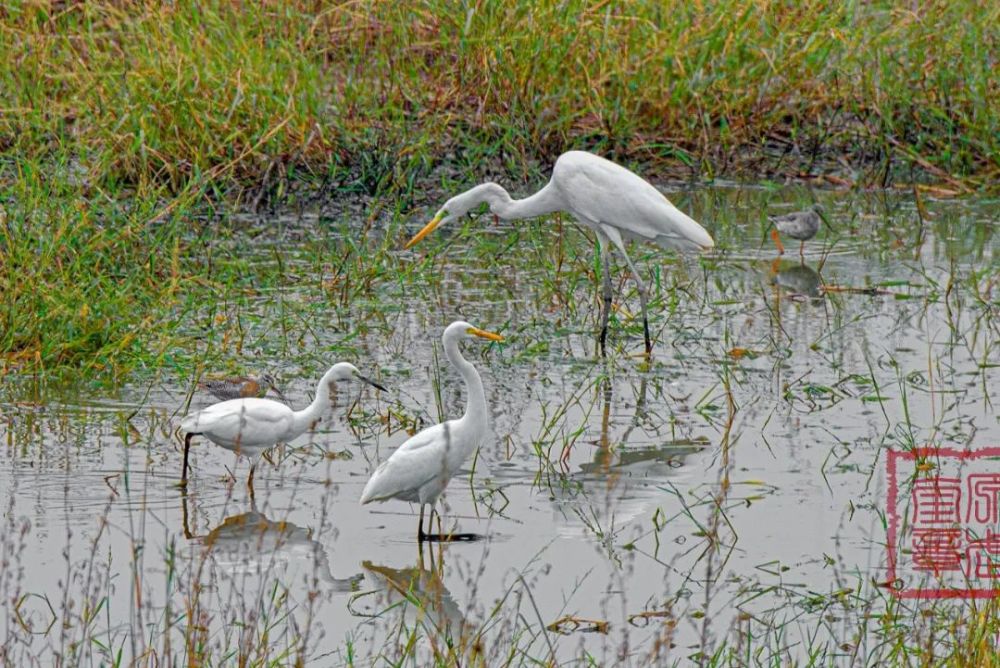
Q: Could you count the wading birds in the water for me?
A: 5